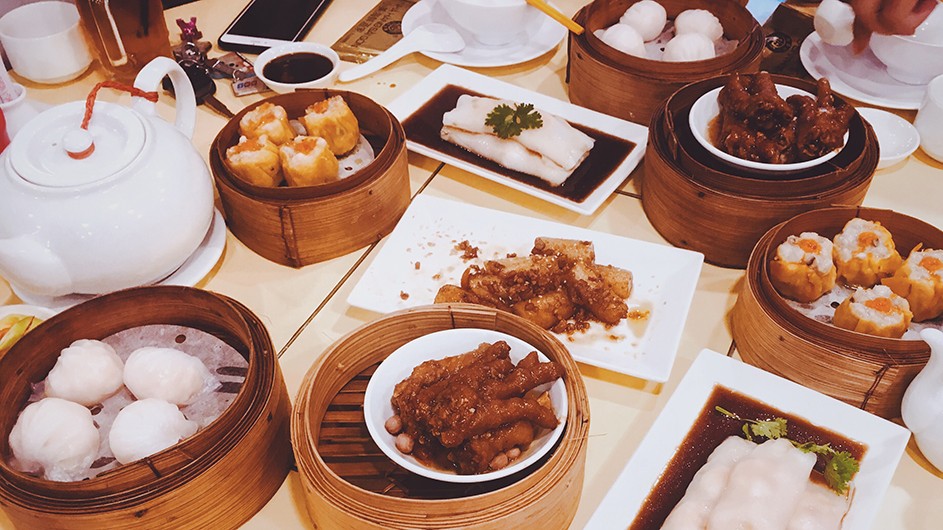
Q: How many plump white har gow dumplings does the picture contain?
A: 8